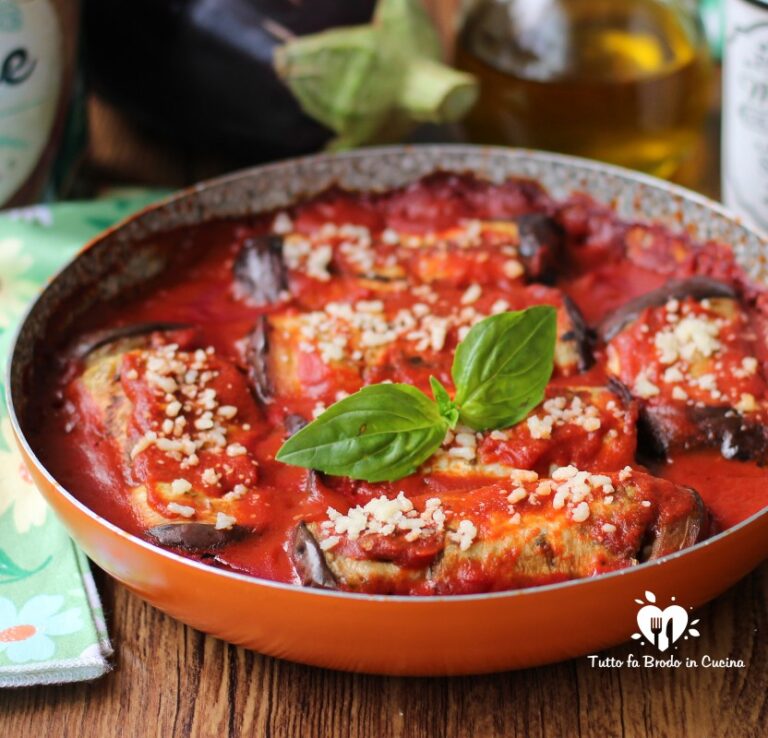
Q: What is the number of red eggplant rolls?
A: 6